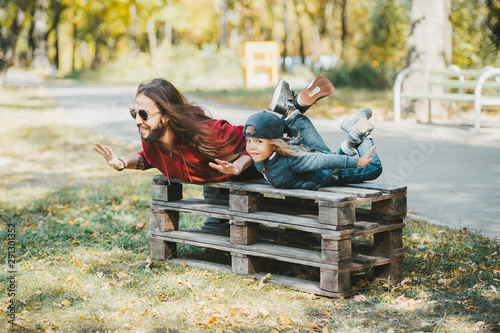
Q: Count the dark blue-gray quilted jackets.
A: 1